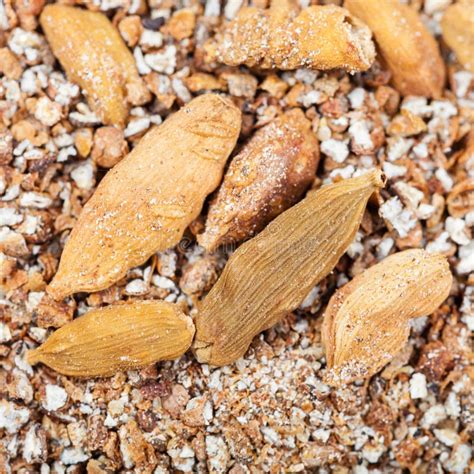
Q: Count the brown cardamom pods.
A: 9